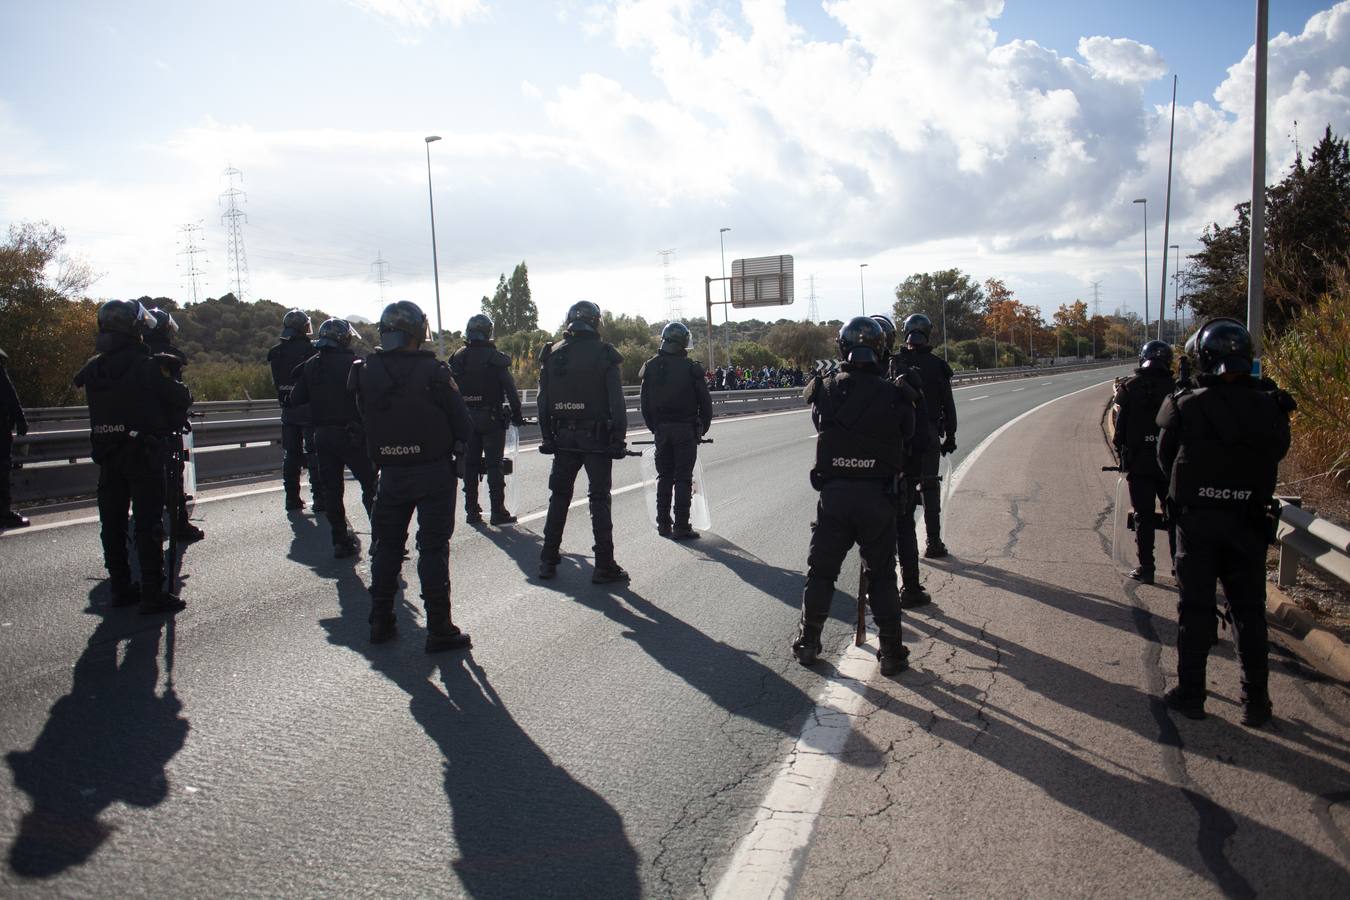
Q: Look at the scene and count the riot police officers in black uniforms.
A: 14